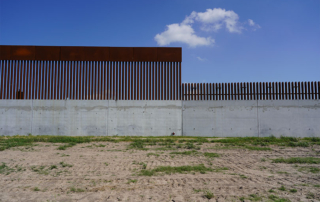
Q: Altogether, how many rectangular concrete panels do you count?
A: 5